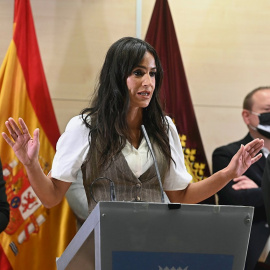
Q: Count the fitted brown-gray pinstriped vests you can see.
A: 1